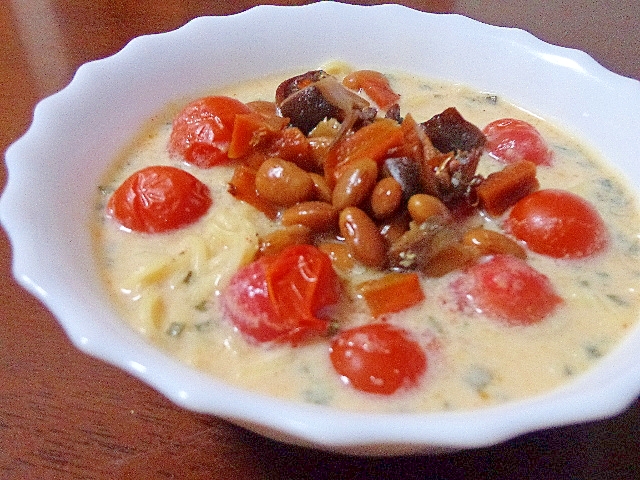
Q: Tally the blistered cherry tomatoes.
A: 7